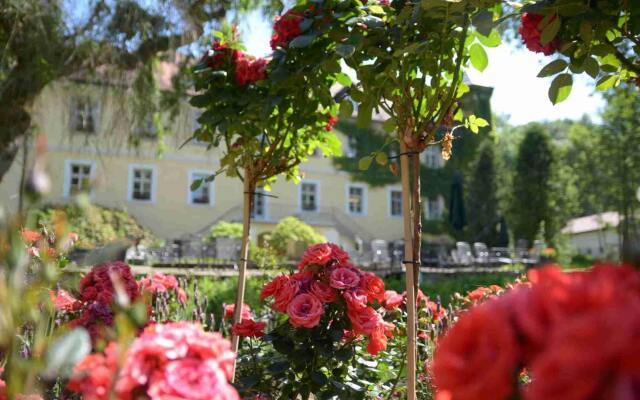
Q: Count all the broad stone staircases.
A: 1